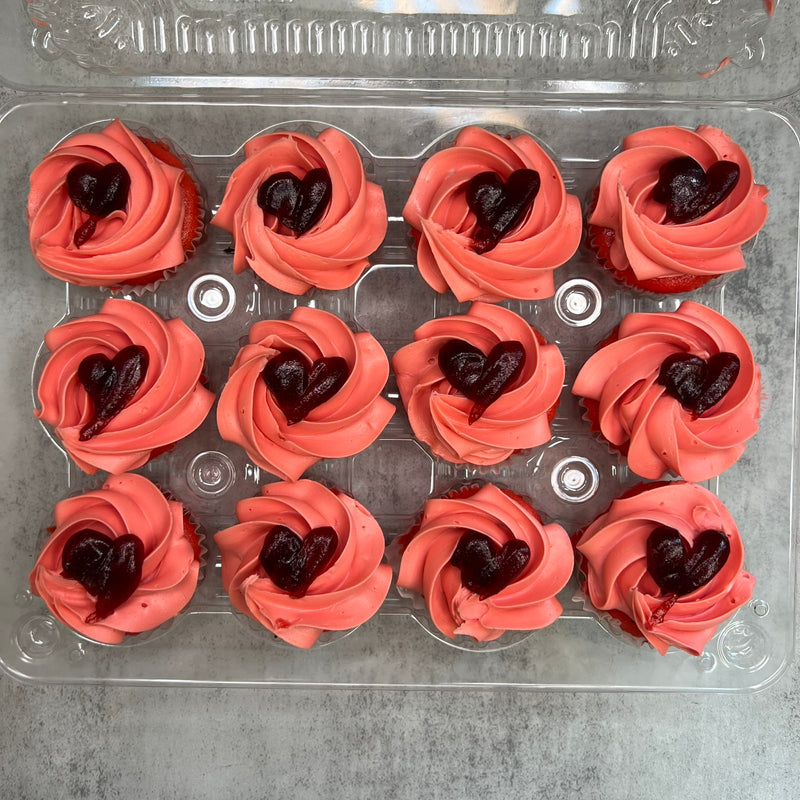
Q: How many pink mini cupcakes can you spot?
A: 12